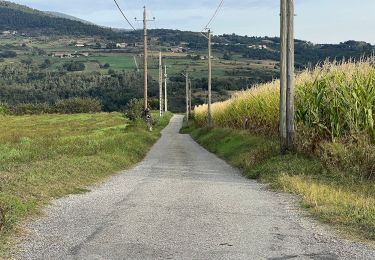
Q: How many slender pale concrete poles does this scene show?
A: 2